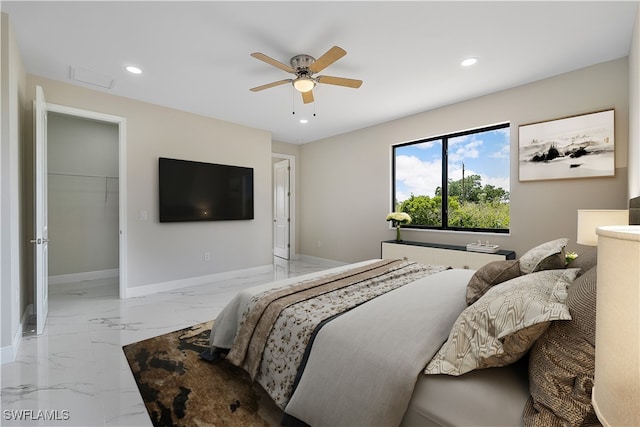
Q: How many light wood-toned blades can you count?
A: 5